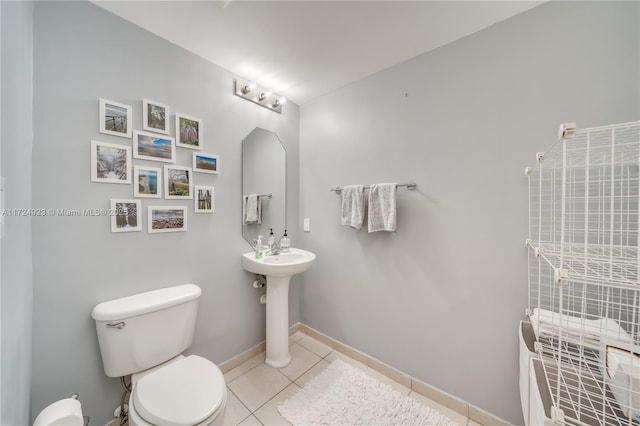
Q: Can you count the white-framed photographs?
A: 11